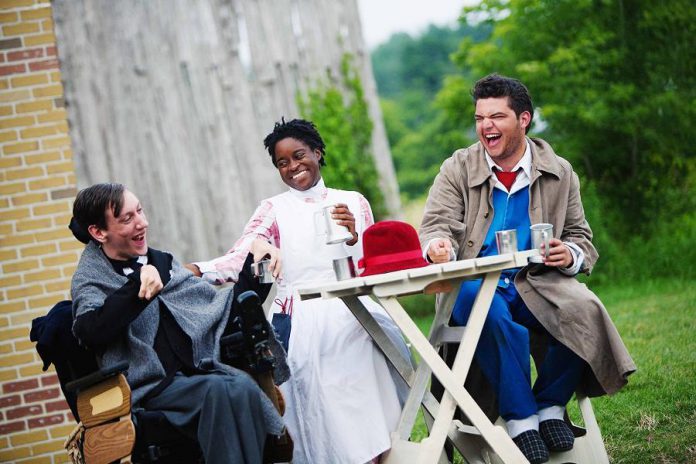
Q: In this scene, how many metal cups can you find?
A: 5